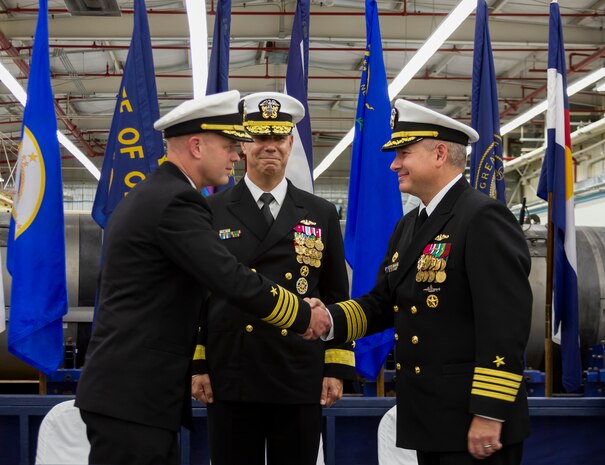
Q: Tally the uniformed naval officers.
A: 3